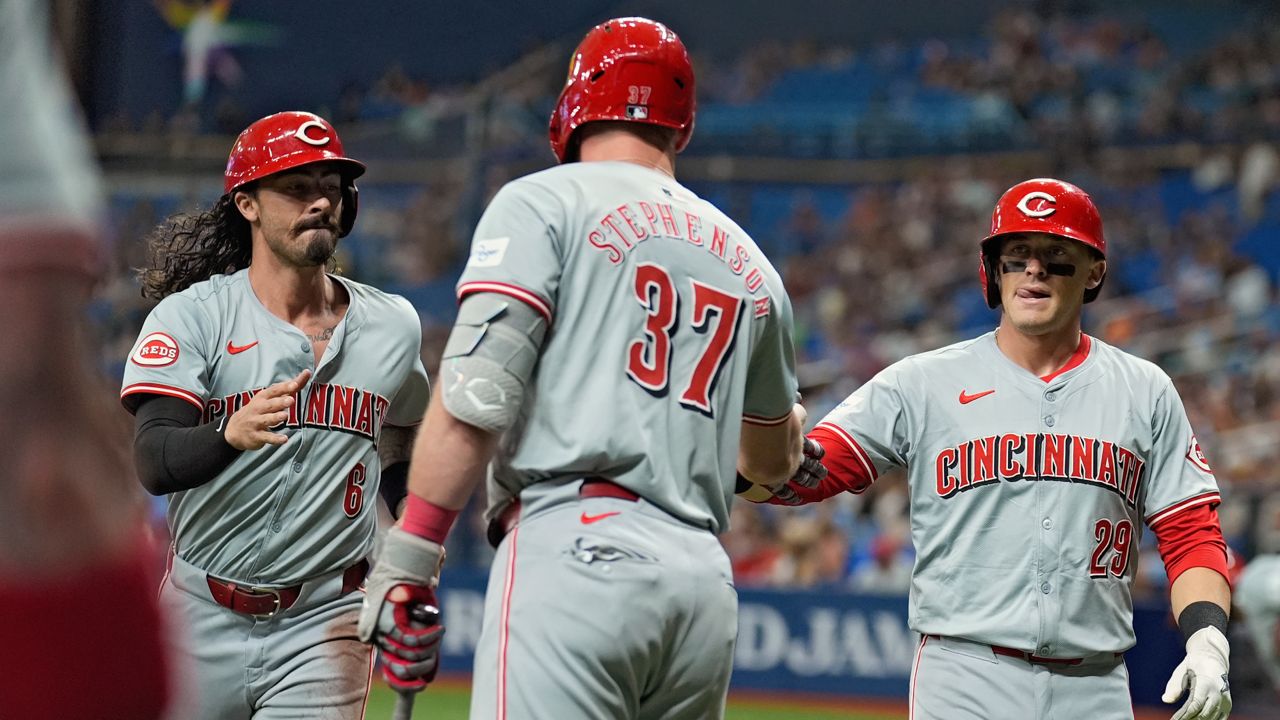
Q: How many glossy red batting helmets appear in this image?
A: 3